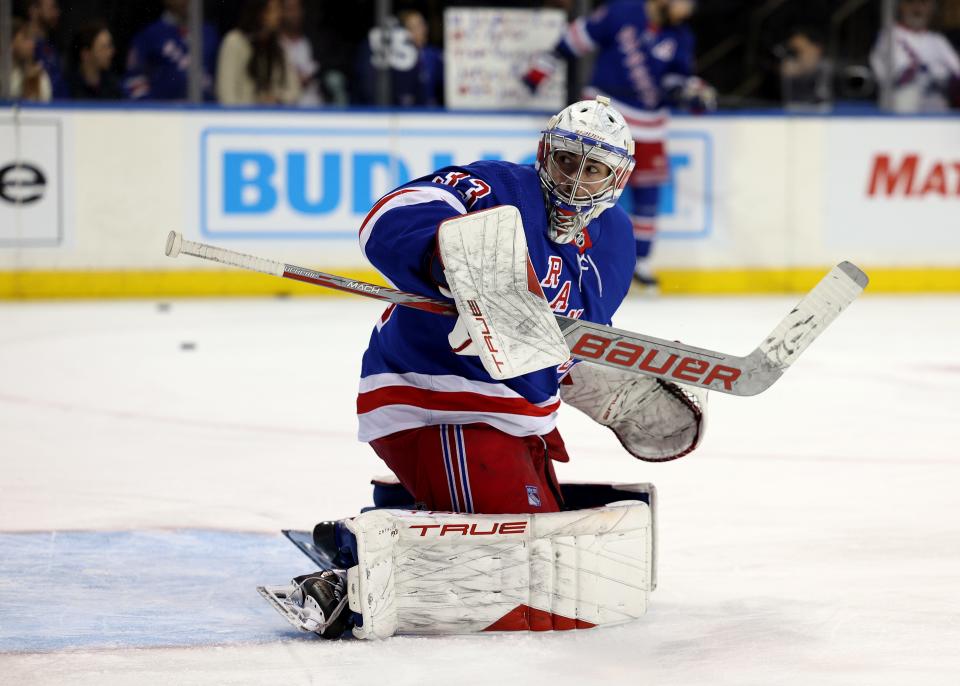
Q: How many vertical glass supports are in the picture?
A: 5